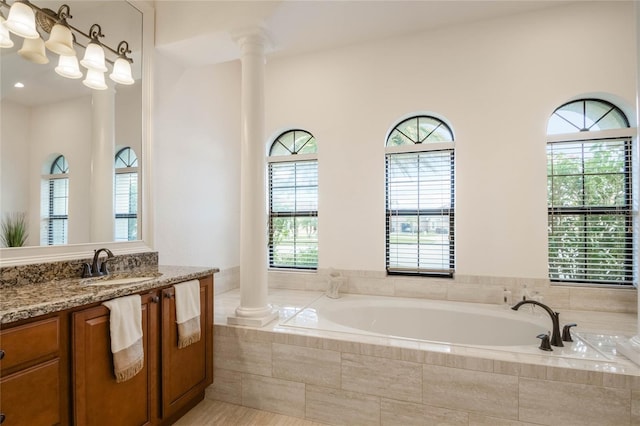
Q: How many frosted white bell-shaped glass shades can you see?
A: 8